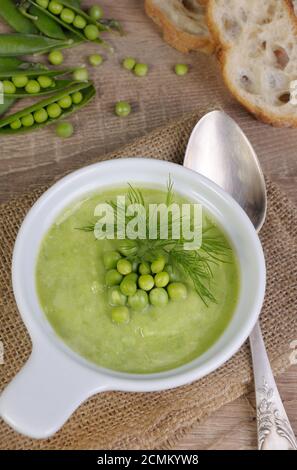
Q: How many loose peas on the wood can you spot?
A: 9